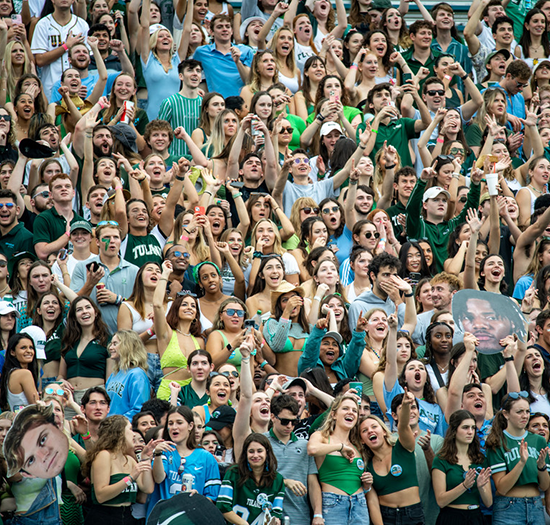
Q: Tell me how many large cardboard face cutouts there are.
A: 2